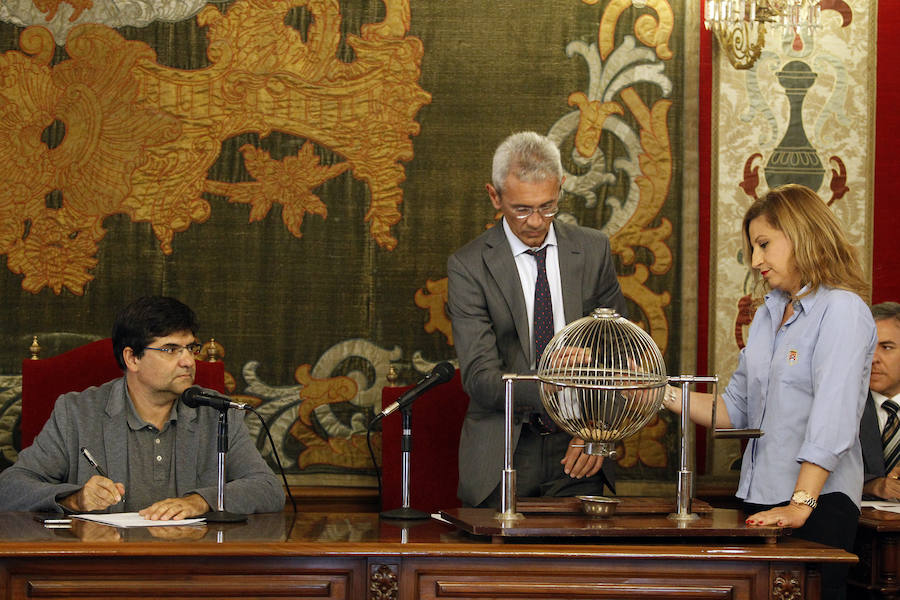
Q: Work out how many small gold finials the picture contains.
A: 3